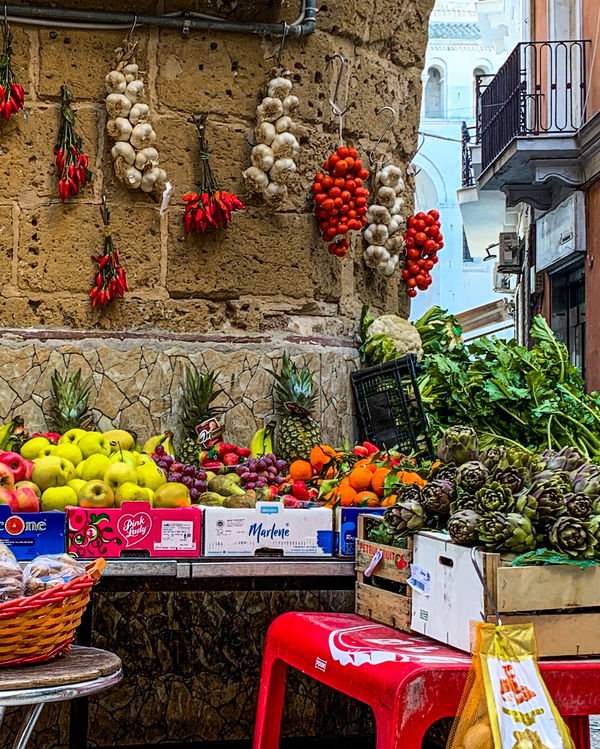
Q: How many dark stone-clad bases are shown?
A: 1